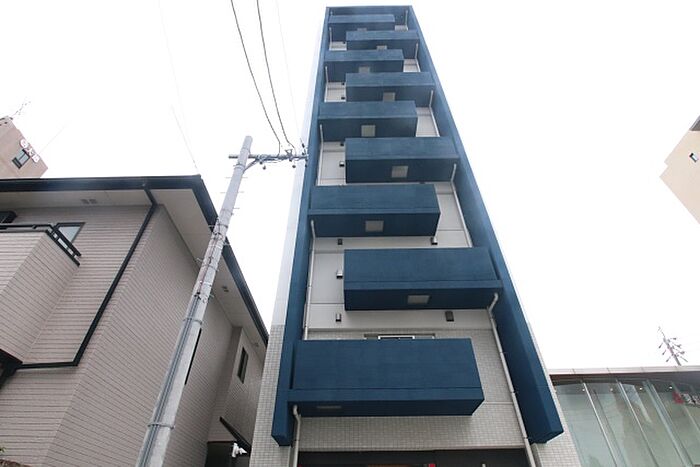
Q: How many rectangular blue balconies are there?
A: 9